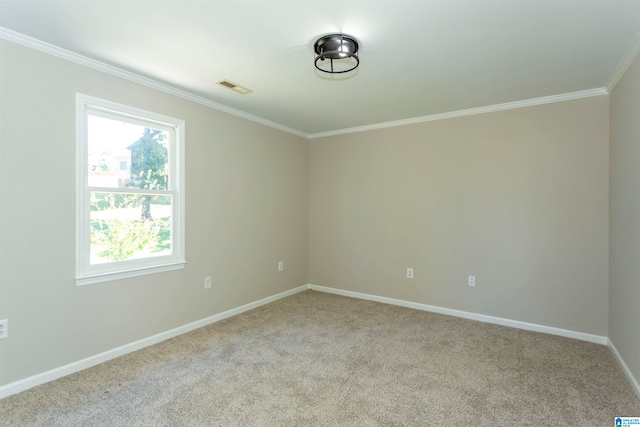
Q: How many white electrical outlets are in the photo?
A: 5